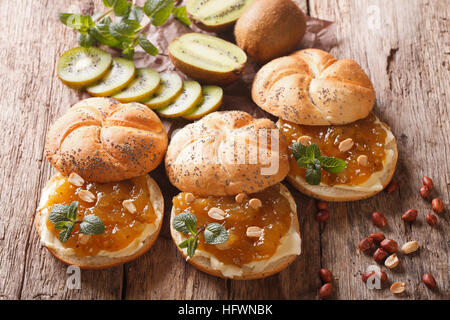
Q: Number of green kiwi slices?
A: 6